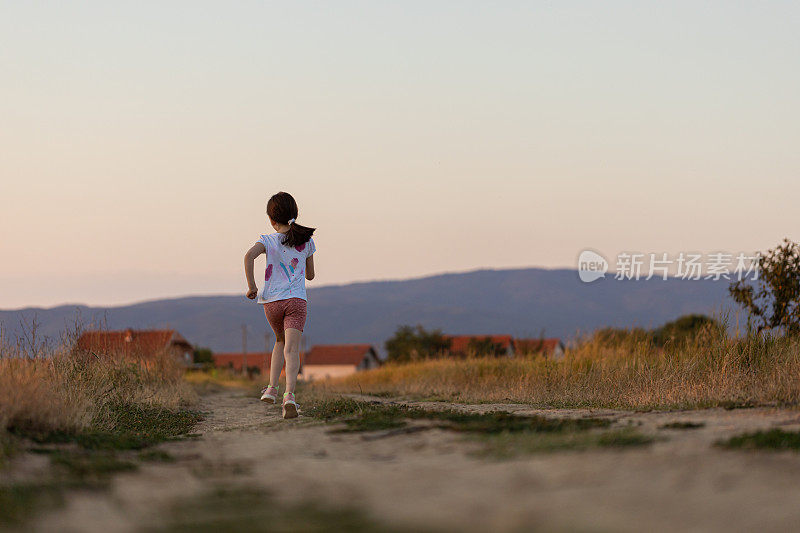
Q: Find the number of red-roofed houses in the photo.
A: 5